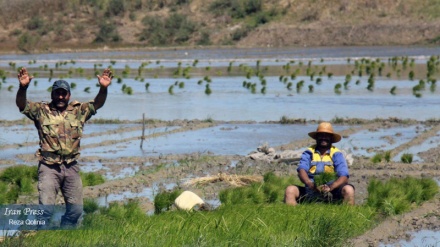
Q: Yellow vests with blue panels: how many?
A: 1